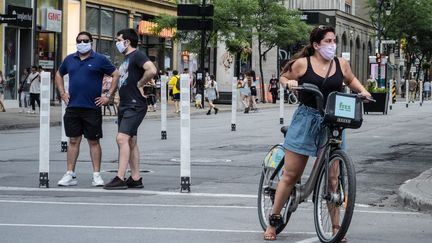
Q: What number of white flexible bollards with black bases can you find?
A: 9